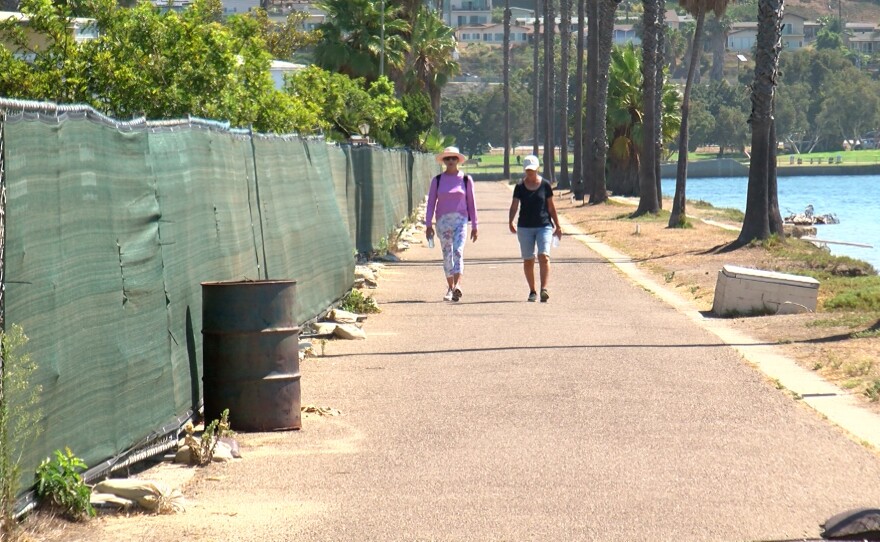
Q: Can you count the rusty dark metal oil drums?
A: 1